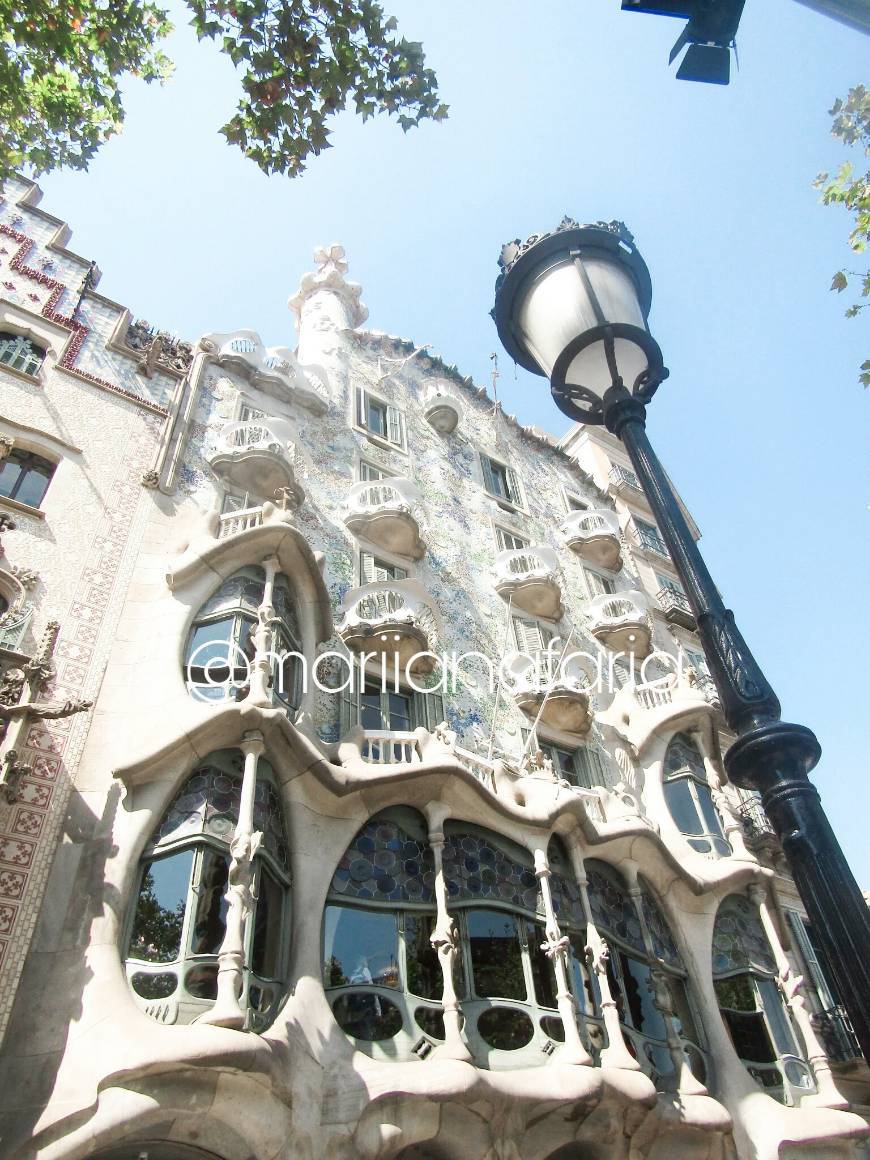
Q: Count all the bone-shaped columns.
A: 8